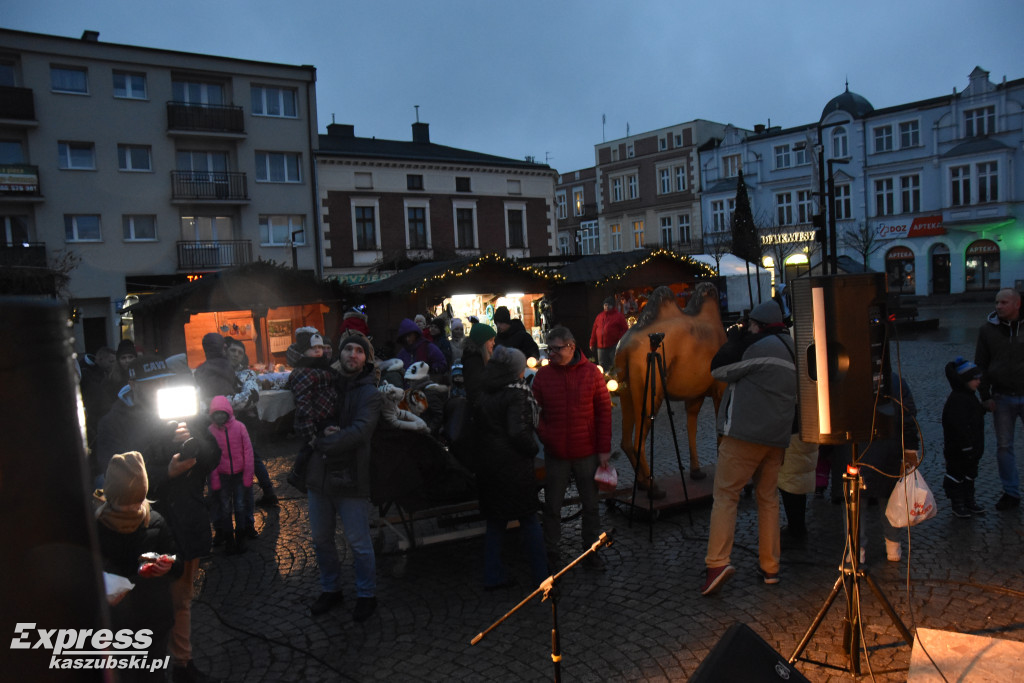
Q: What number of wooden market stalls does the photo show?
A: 3